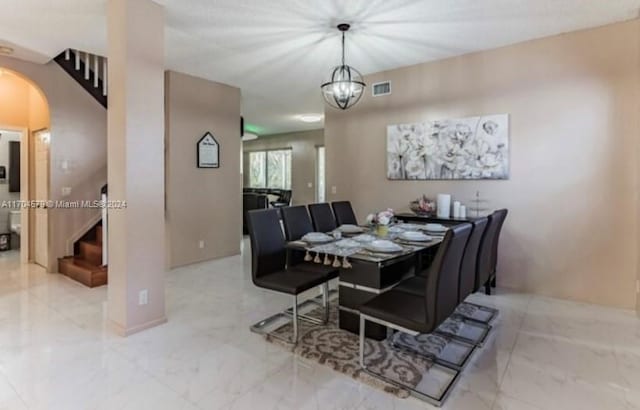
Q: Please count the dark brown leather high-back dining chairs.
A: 8